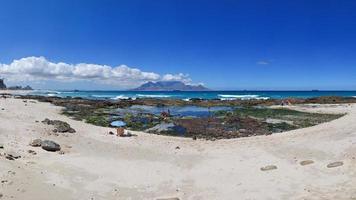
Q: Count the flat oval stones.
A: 3